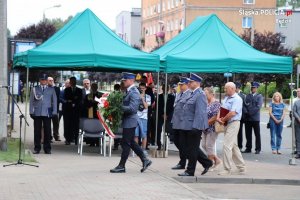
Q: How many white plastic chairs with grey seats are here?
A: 2